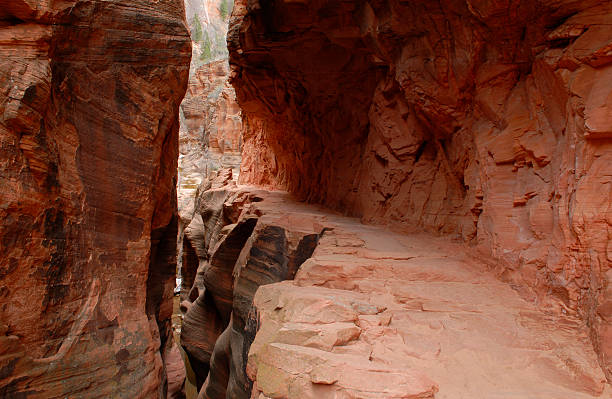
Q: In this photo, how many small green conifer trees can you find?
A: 3